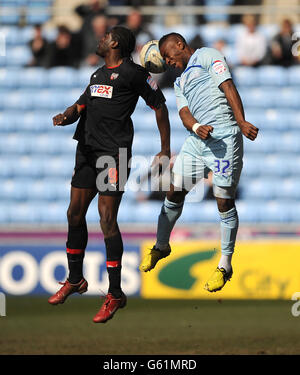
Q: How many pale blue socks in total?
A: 2